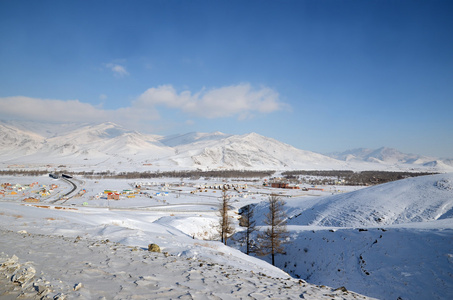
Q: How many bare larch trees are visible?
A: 3